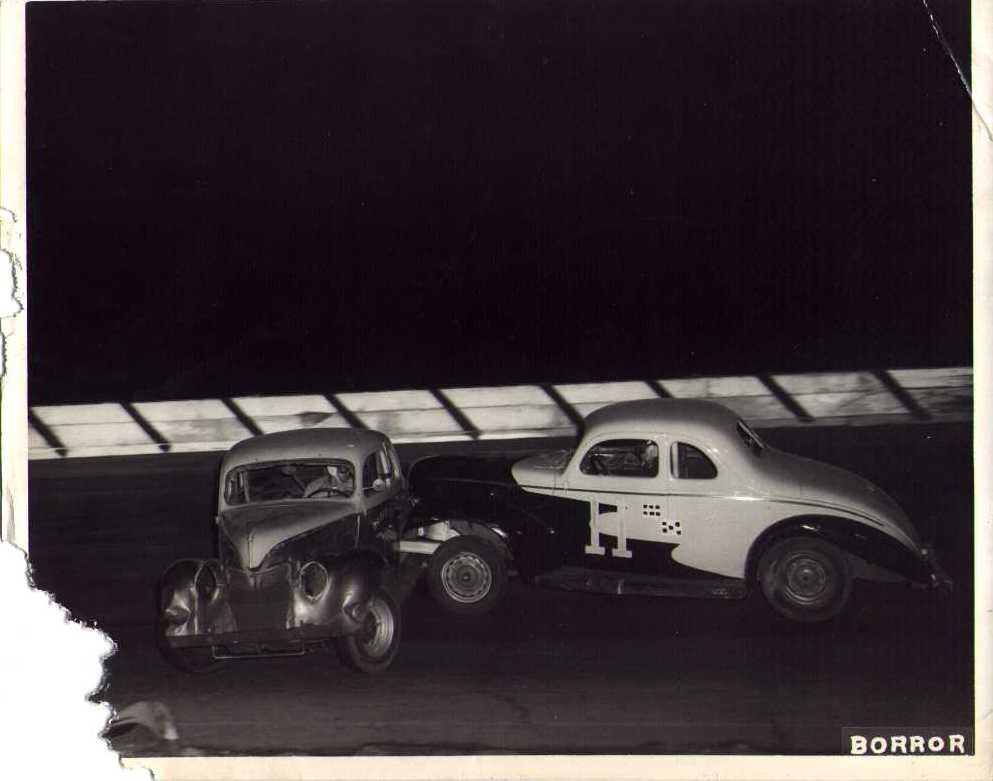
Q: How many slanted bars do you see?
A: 9